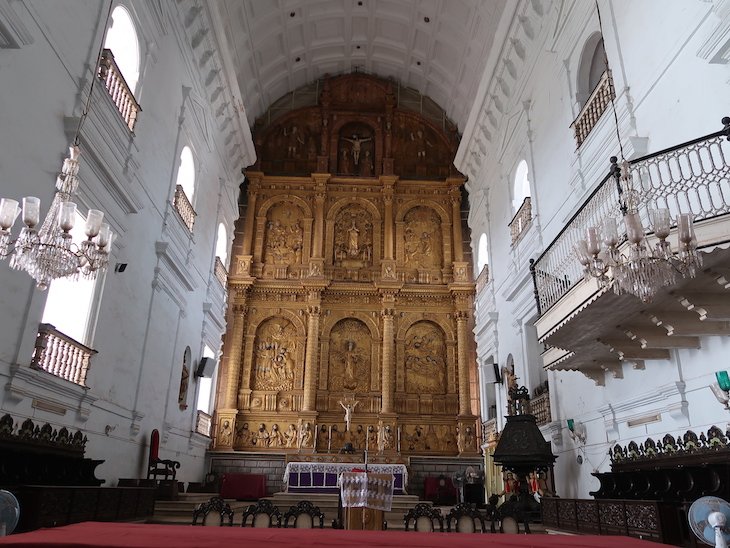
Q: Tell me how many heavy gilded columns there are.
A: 8